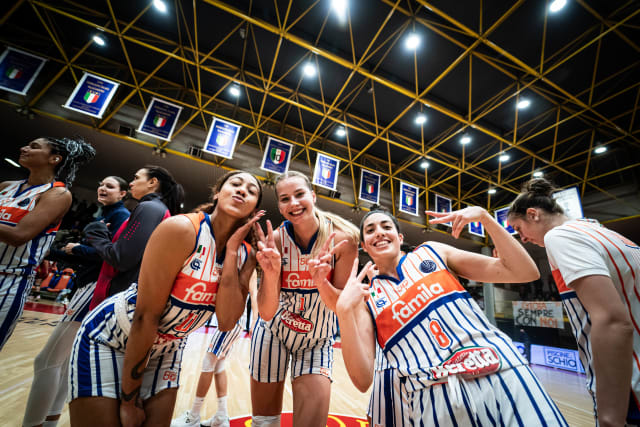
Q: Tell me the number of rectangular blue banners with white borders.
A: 11